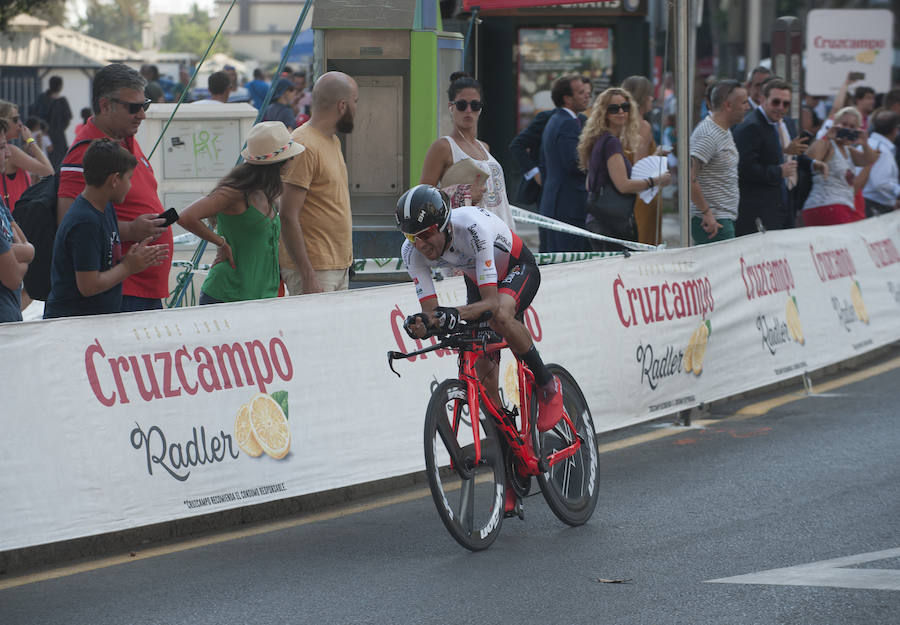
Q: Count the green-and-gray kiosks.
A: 1